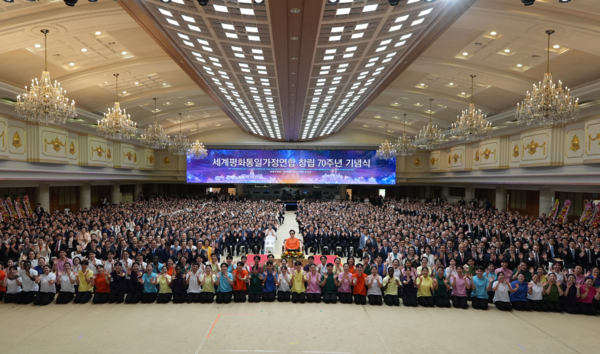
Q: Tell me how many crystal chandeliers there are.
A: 10